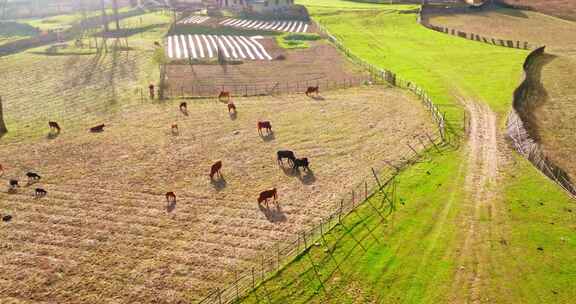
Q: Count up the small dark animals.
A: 4